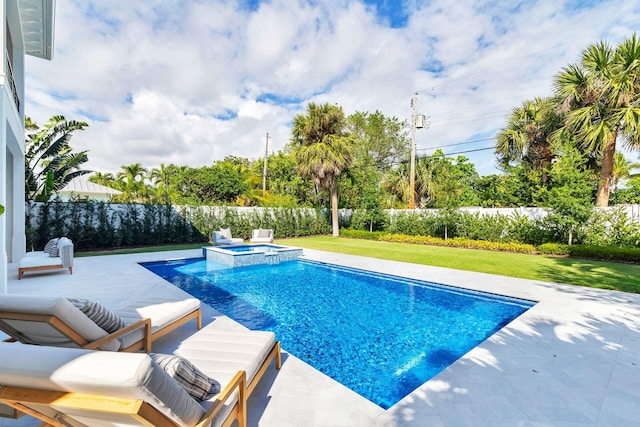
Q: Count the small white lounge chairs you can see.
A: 2